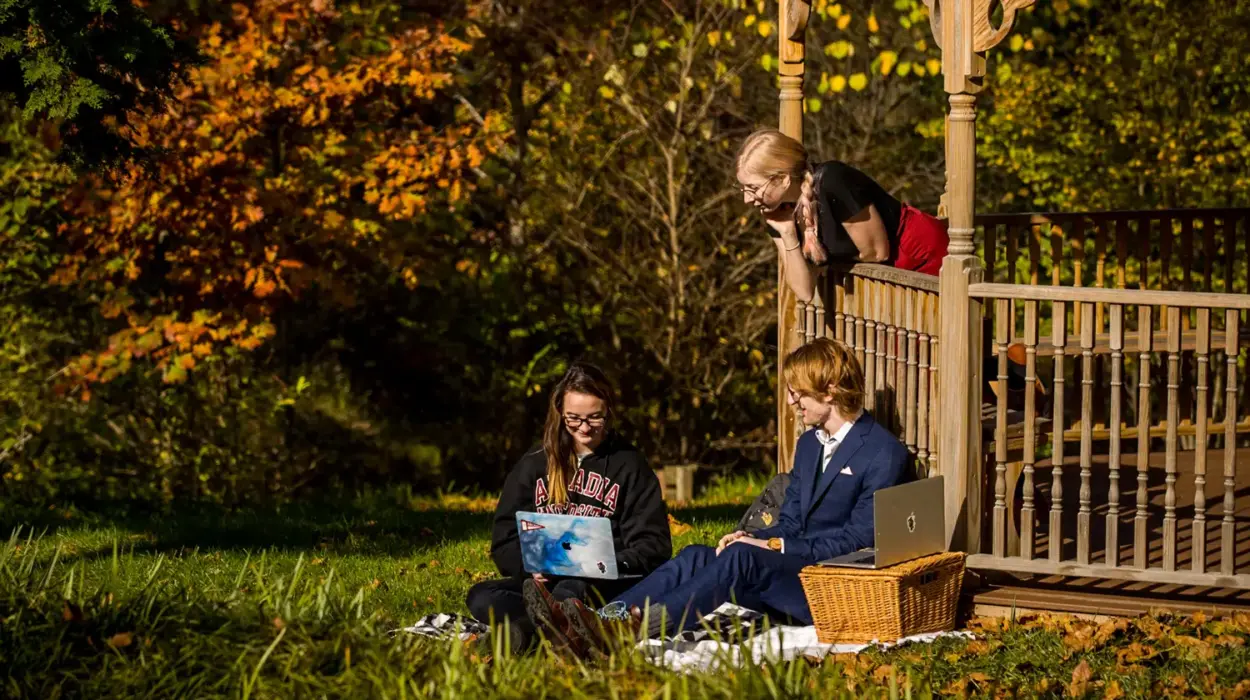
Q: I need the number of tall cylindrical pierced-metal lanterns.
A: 0